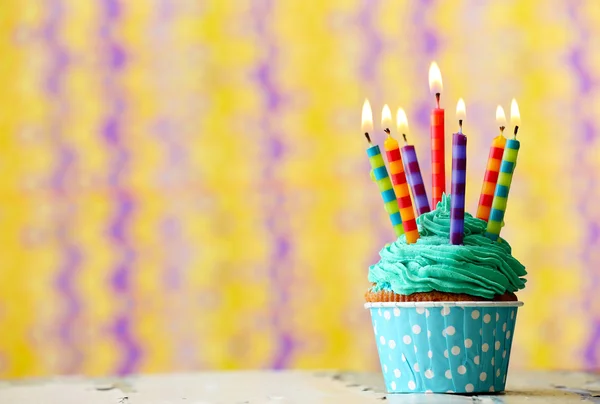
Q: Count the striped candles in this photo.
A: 7